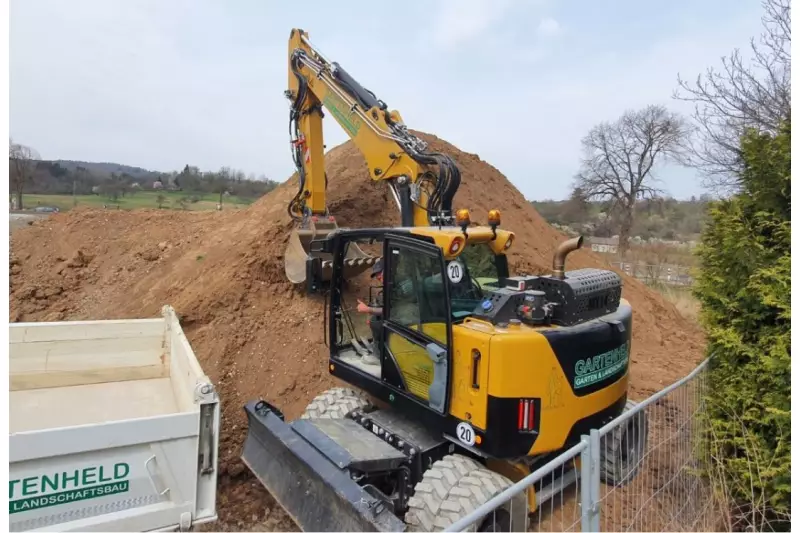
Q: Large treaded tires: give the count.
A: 3